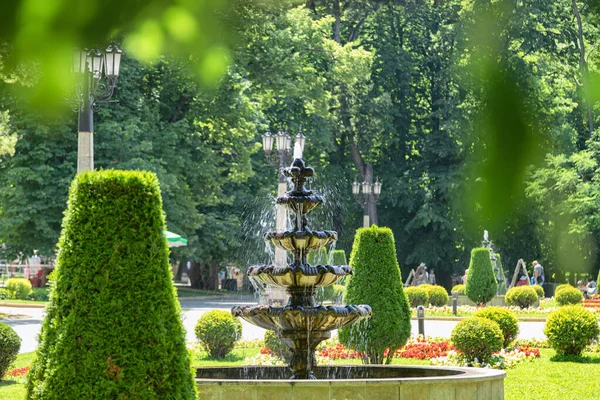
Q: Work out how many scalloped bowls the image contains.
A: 4